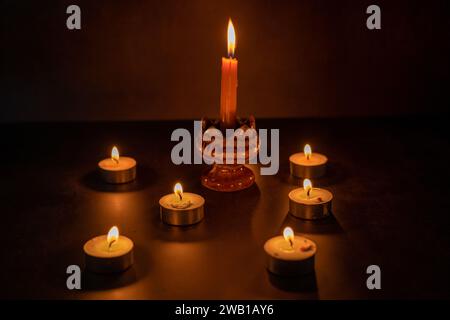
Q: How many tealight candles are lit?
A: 6